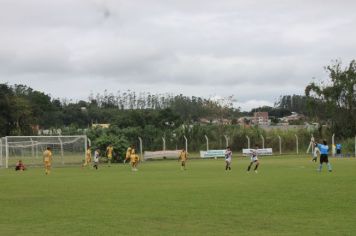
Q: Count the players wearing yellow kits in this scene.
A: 6